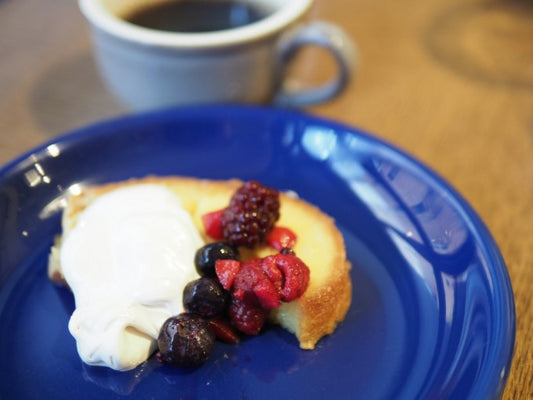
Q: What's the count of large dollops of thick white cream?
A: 1